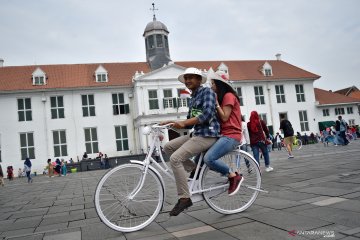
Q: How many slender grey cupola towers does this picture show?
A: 1